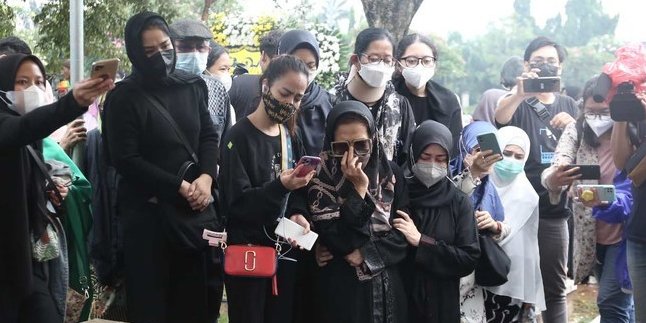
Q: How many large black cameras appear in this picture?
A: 1